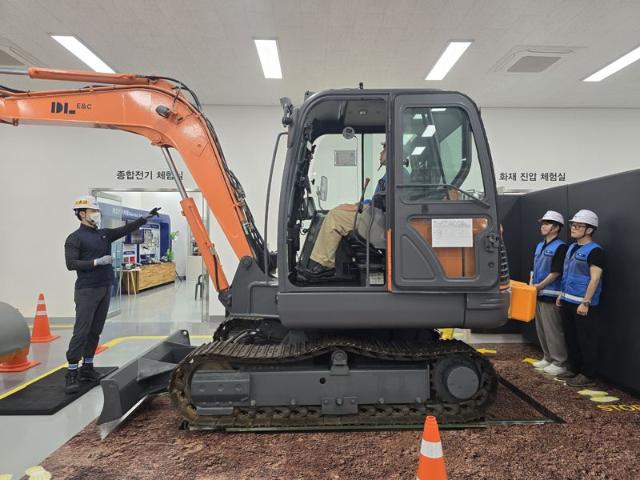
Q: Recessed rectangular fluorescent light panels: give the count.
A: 4